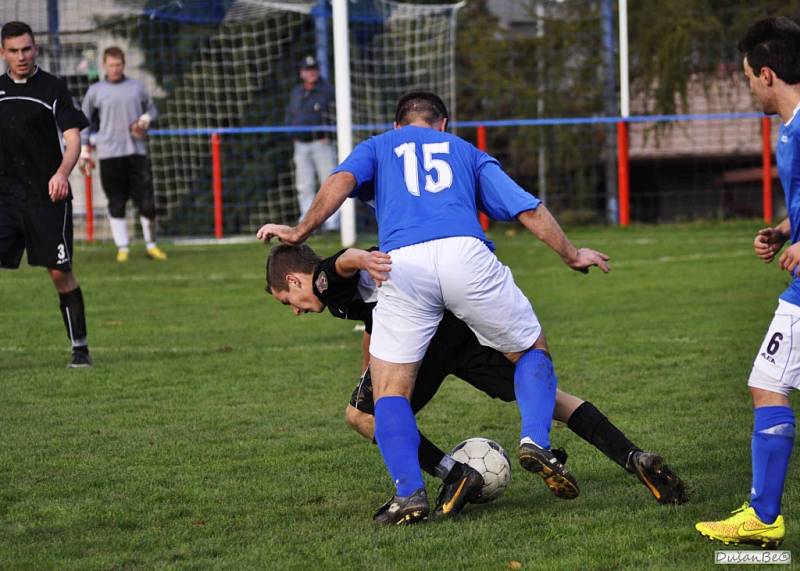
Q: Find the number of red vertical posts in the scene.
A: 5